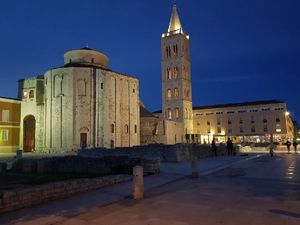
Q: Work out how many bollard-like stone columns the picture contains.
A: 2